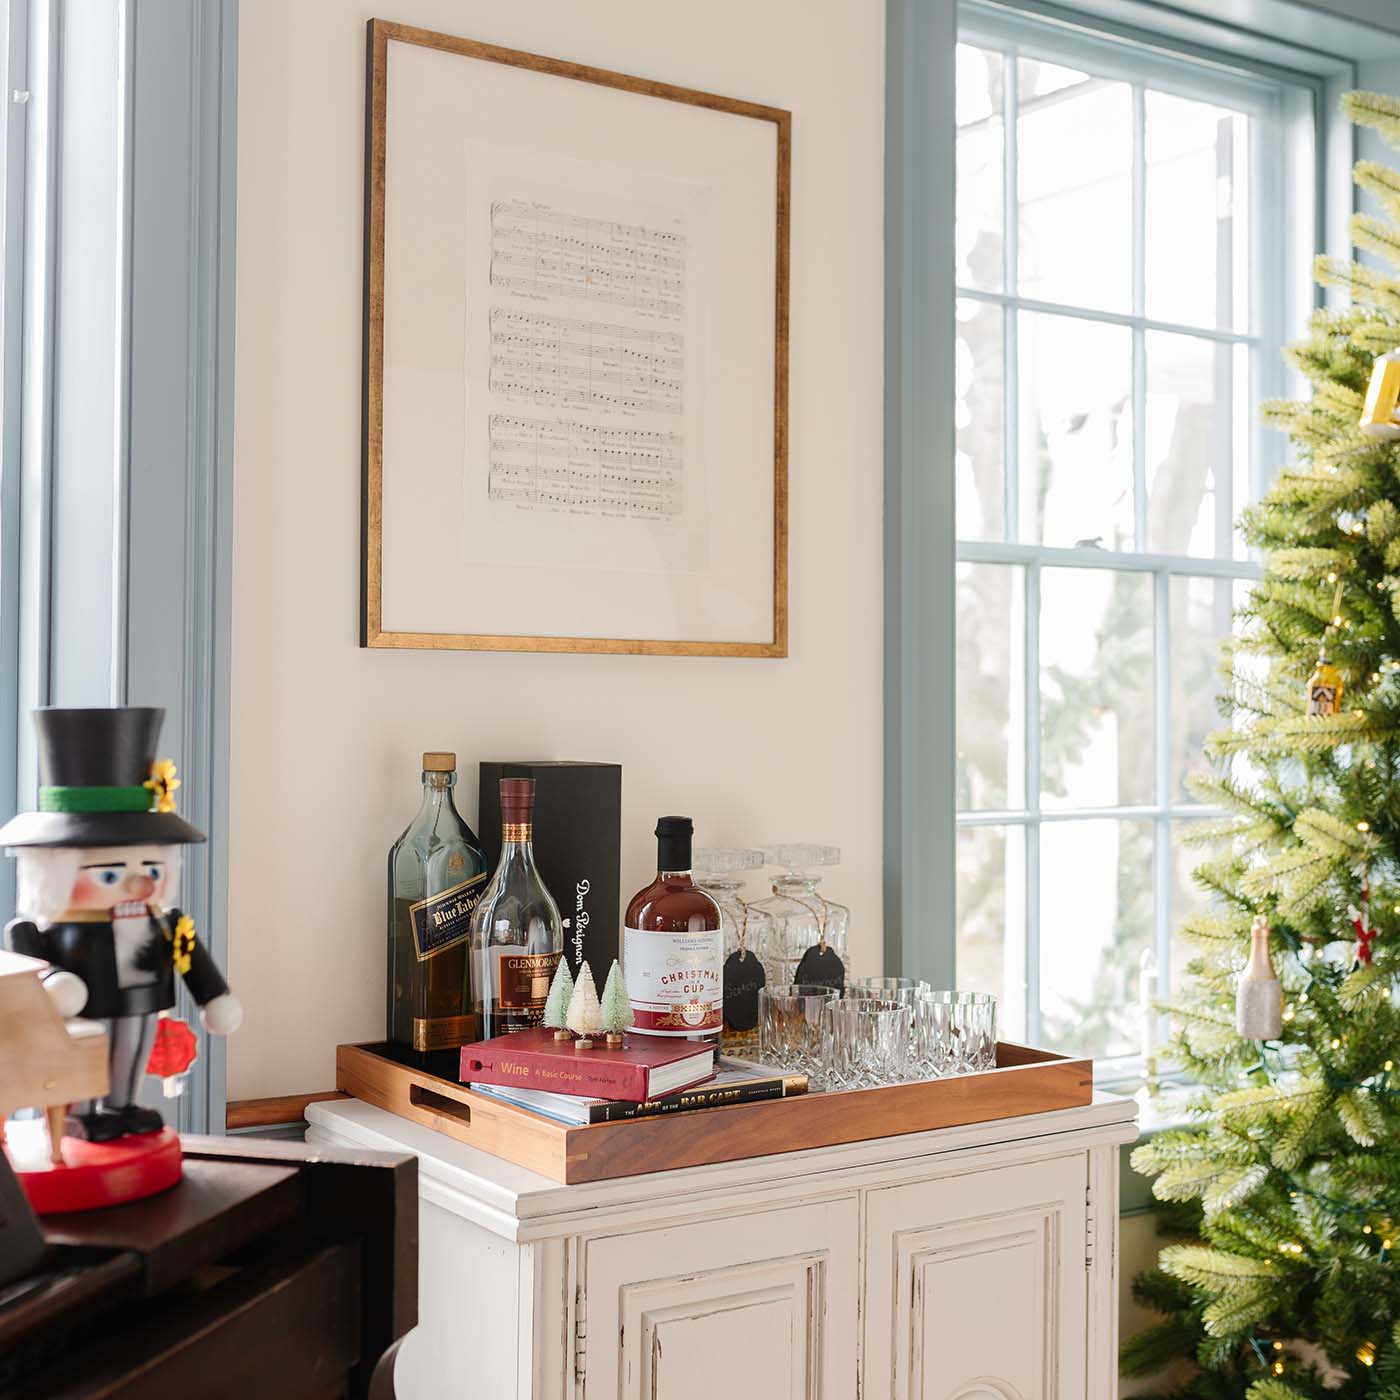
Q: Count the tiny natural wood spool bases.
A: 3